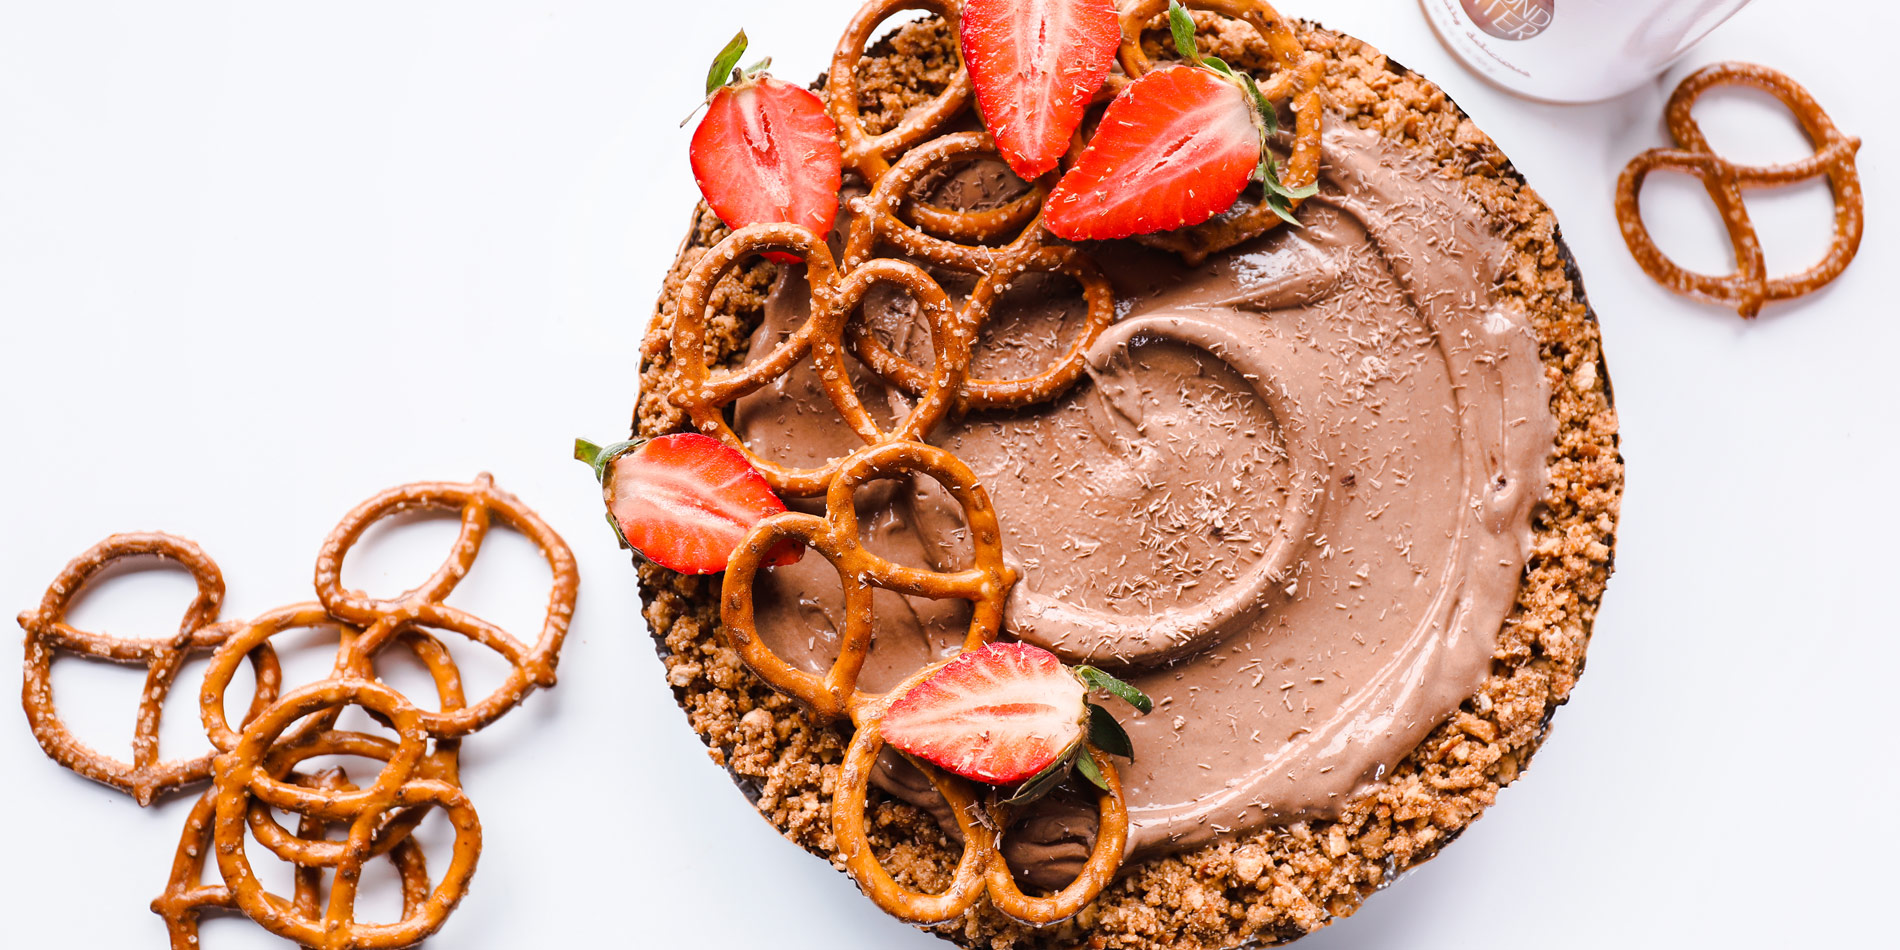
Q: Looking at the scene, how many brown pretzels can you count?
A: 12